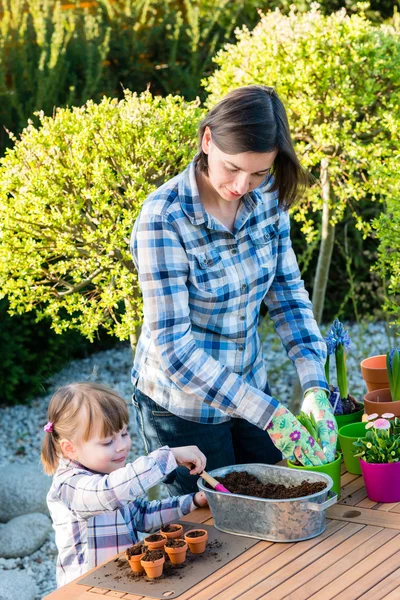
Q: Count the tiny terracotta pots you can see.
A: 6